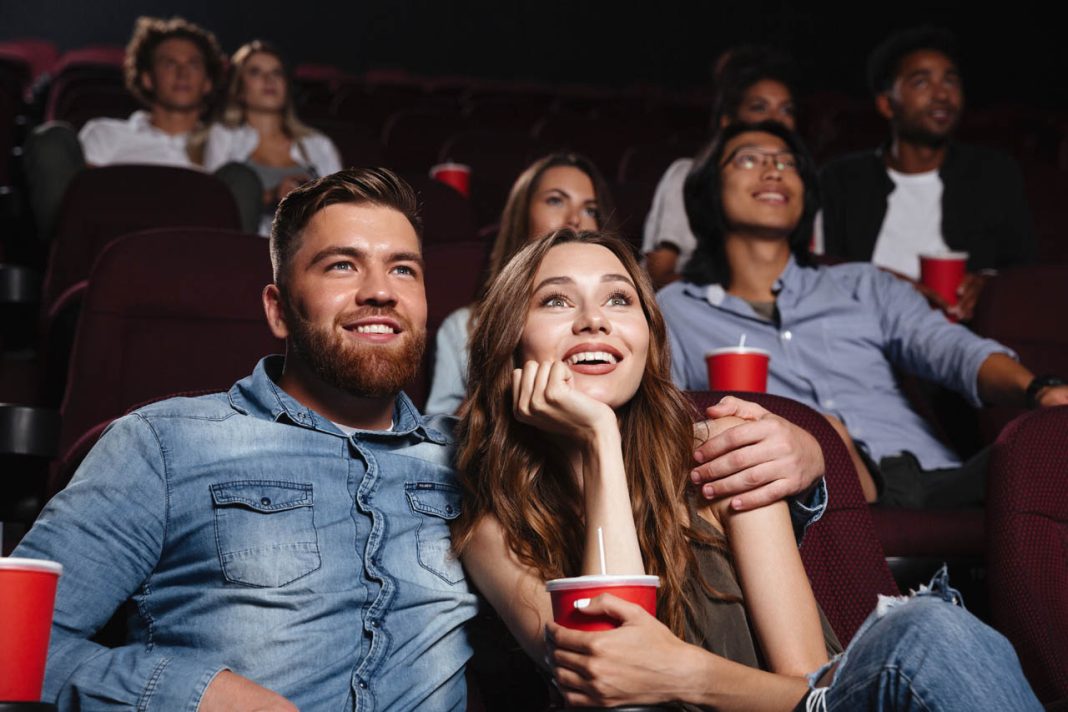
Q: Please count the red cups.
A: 5